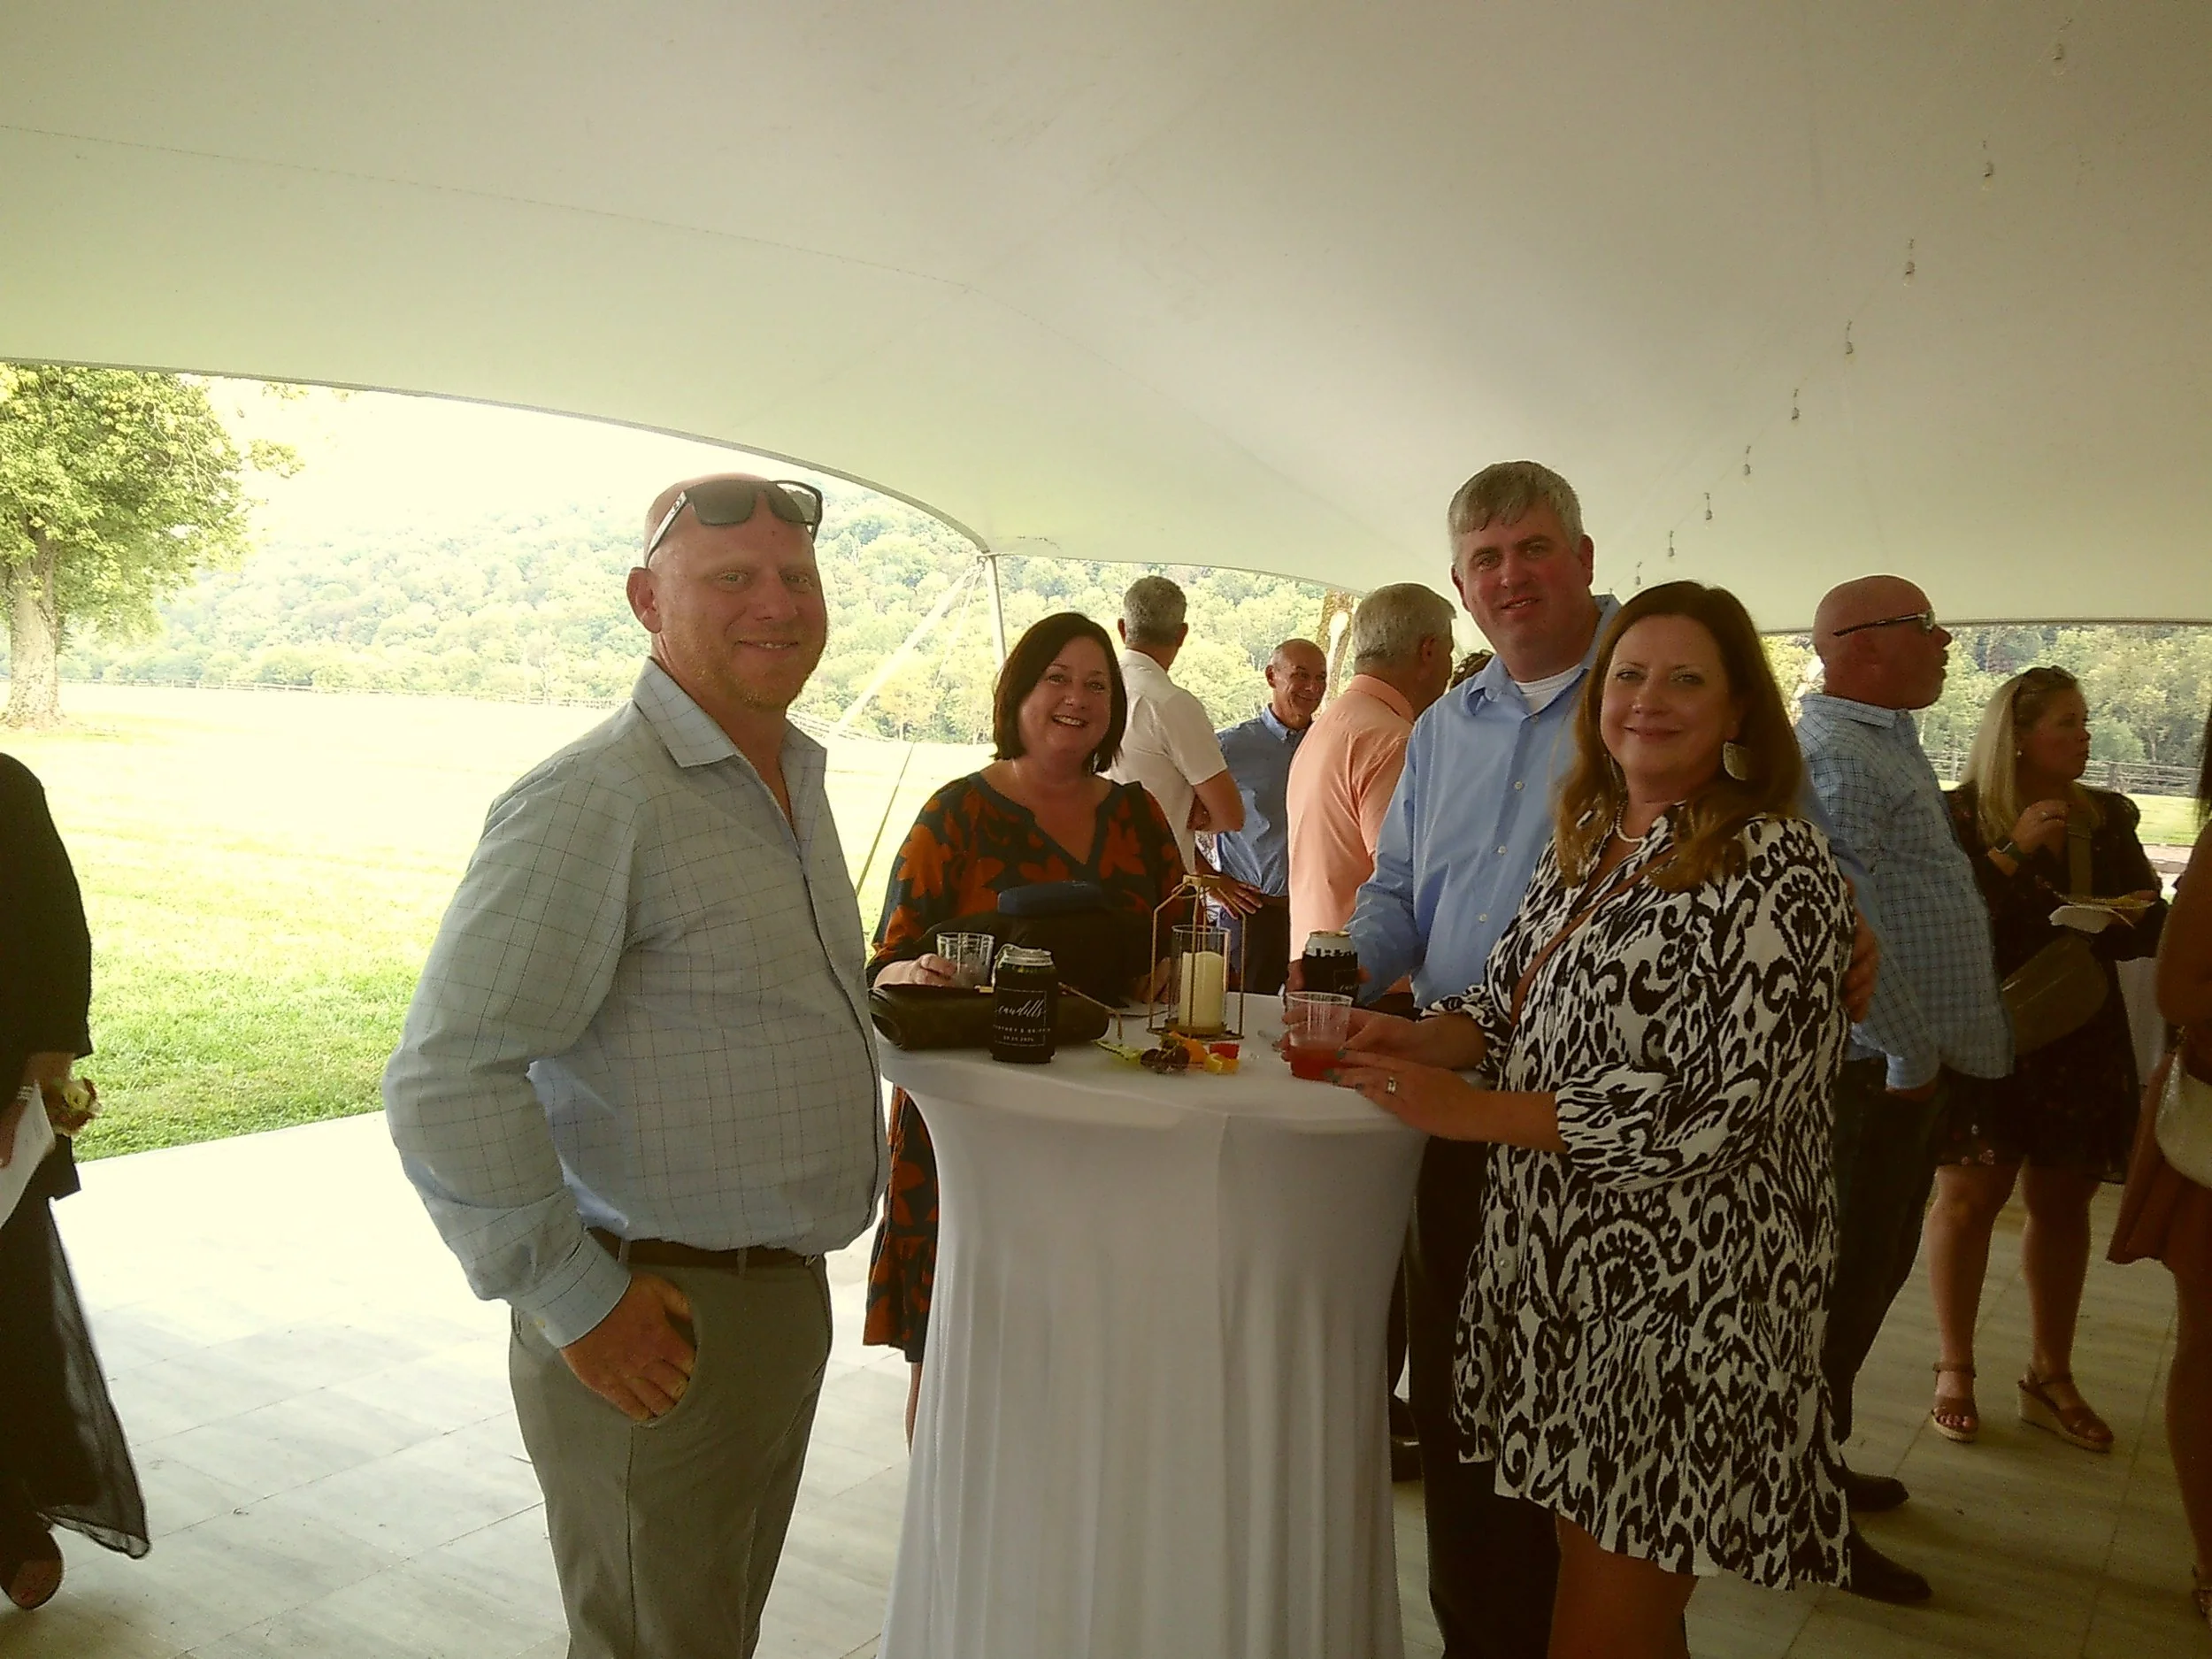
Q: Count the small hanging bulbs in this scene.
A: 9